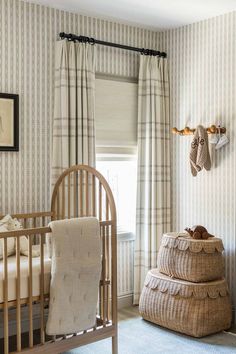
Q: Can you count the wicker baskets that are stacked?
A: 2